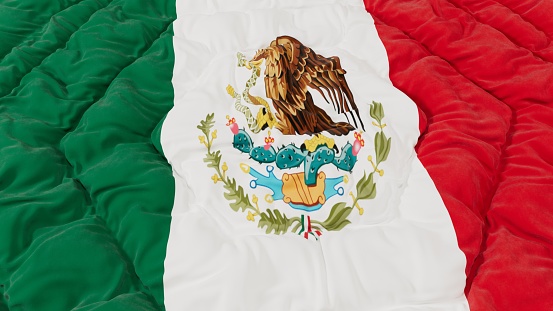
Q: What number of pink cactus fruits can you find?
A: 3